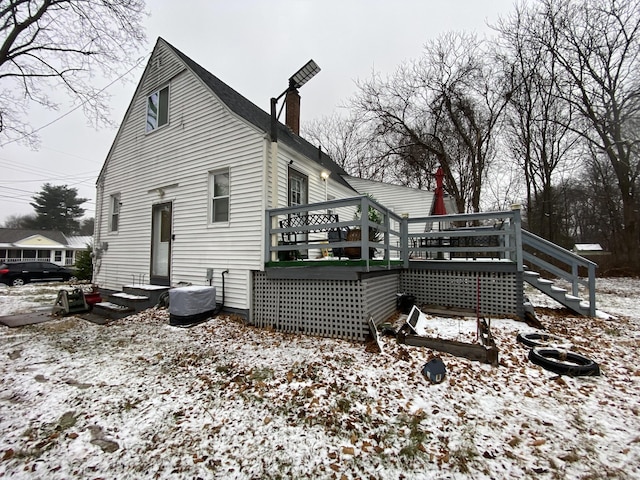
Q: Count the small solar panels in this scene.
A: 1